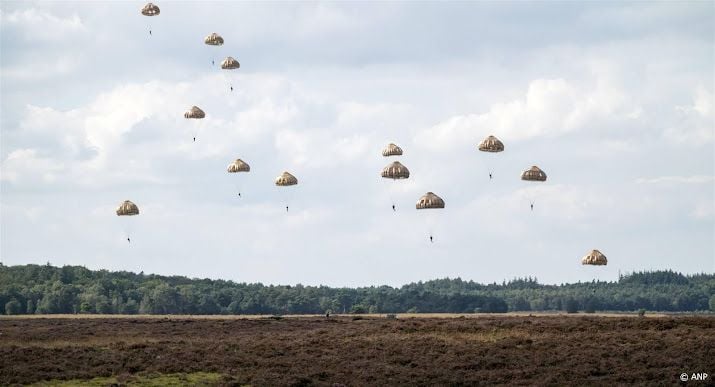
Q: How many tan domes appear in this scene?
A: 13